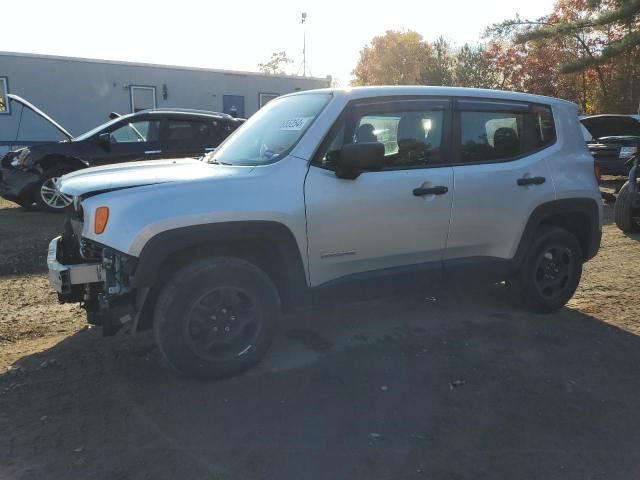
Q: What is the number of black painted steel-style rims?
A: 2